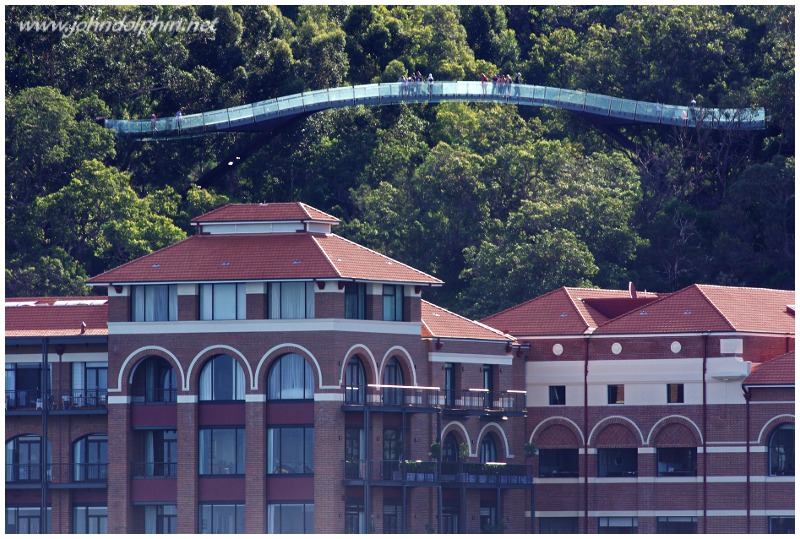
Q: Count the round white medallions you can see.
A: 3